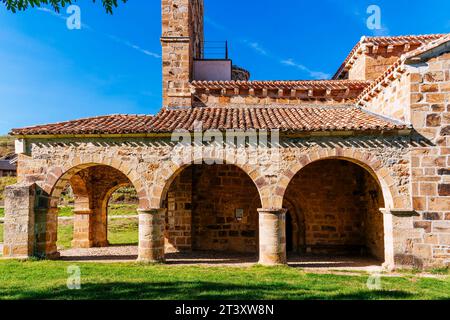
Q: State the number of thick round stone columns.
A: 2